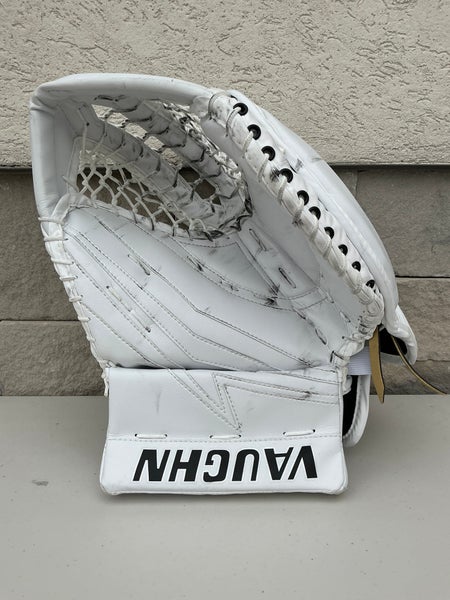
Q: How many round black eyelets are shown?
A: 10